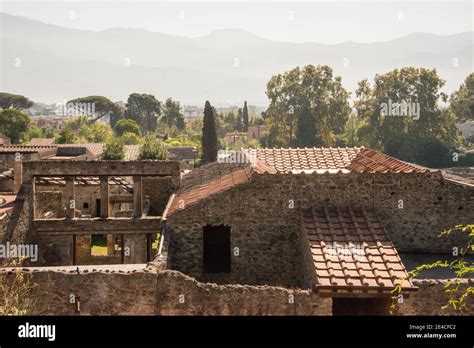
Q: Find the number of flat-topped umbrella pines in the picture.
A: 2